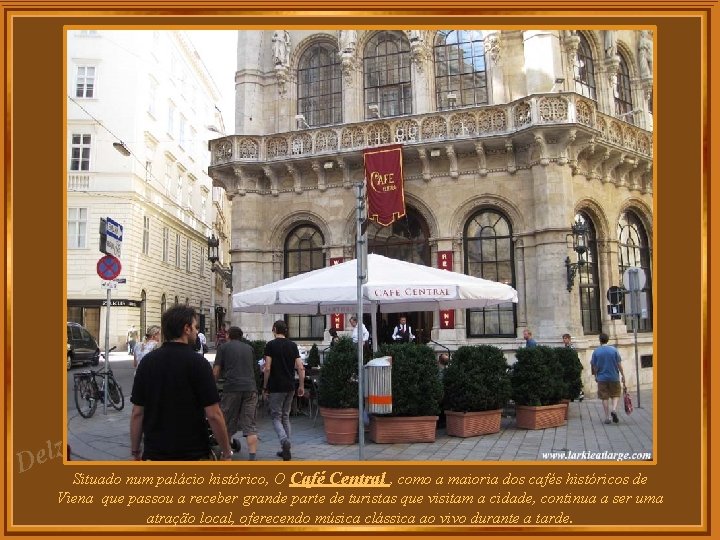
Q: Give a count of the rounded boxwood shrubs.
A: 5